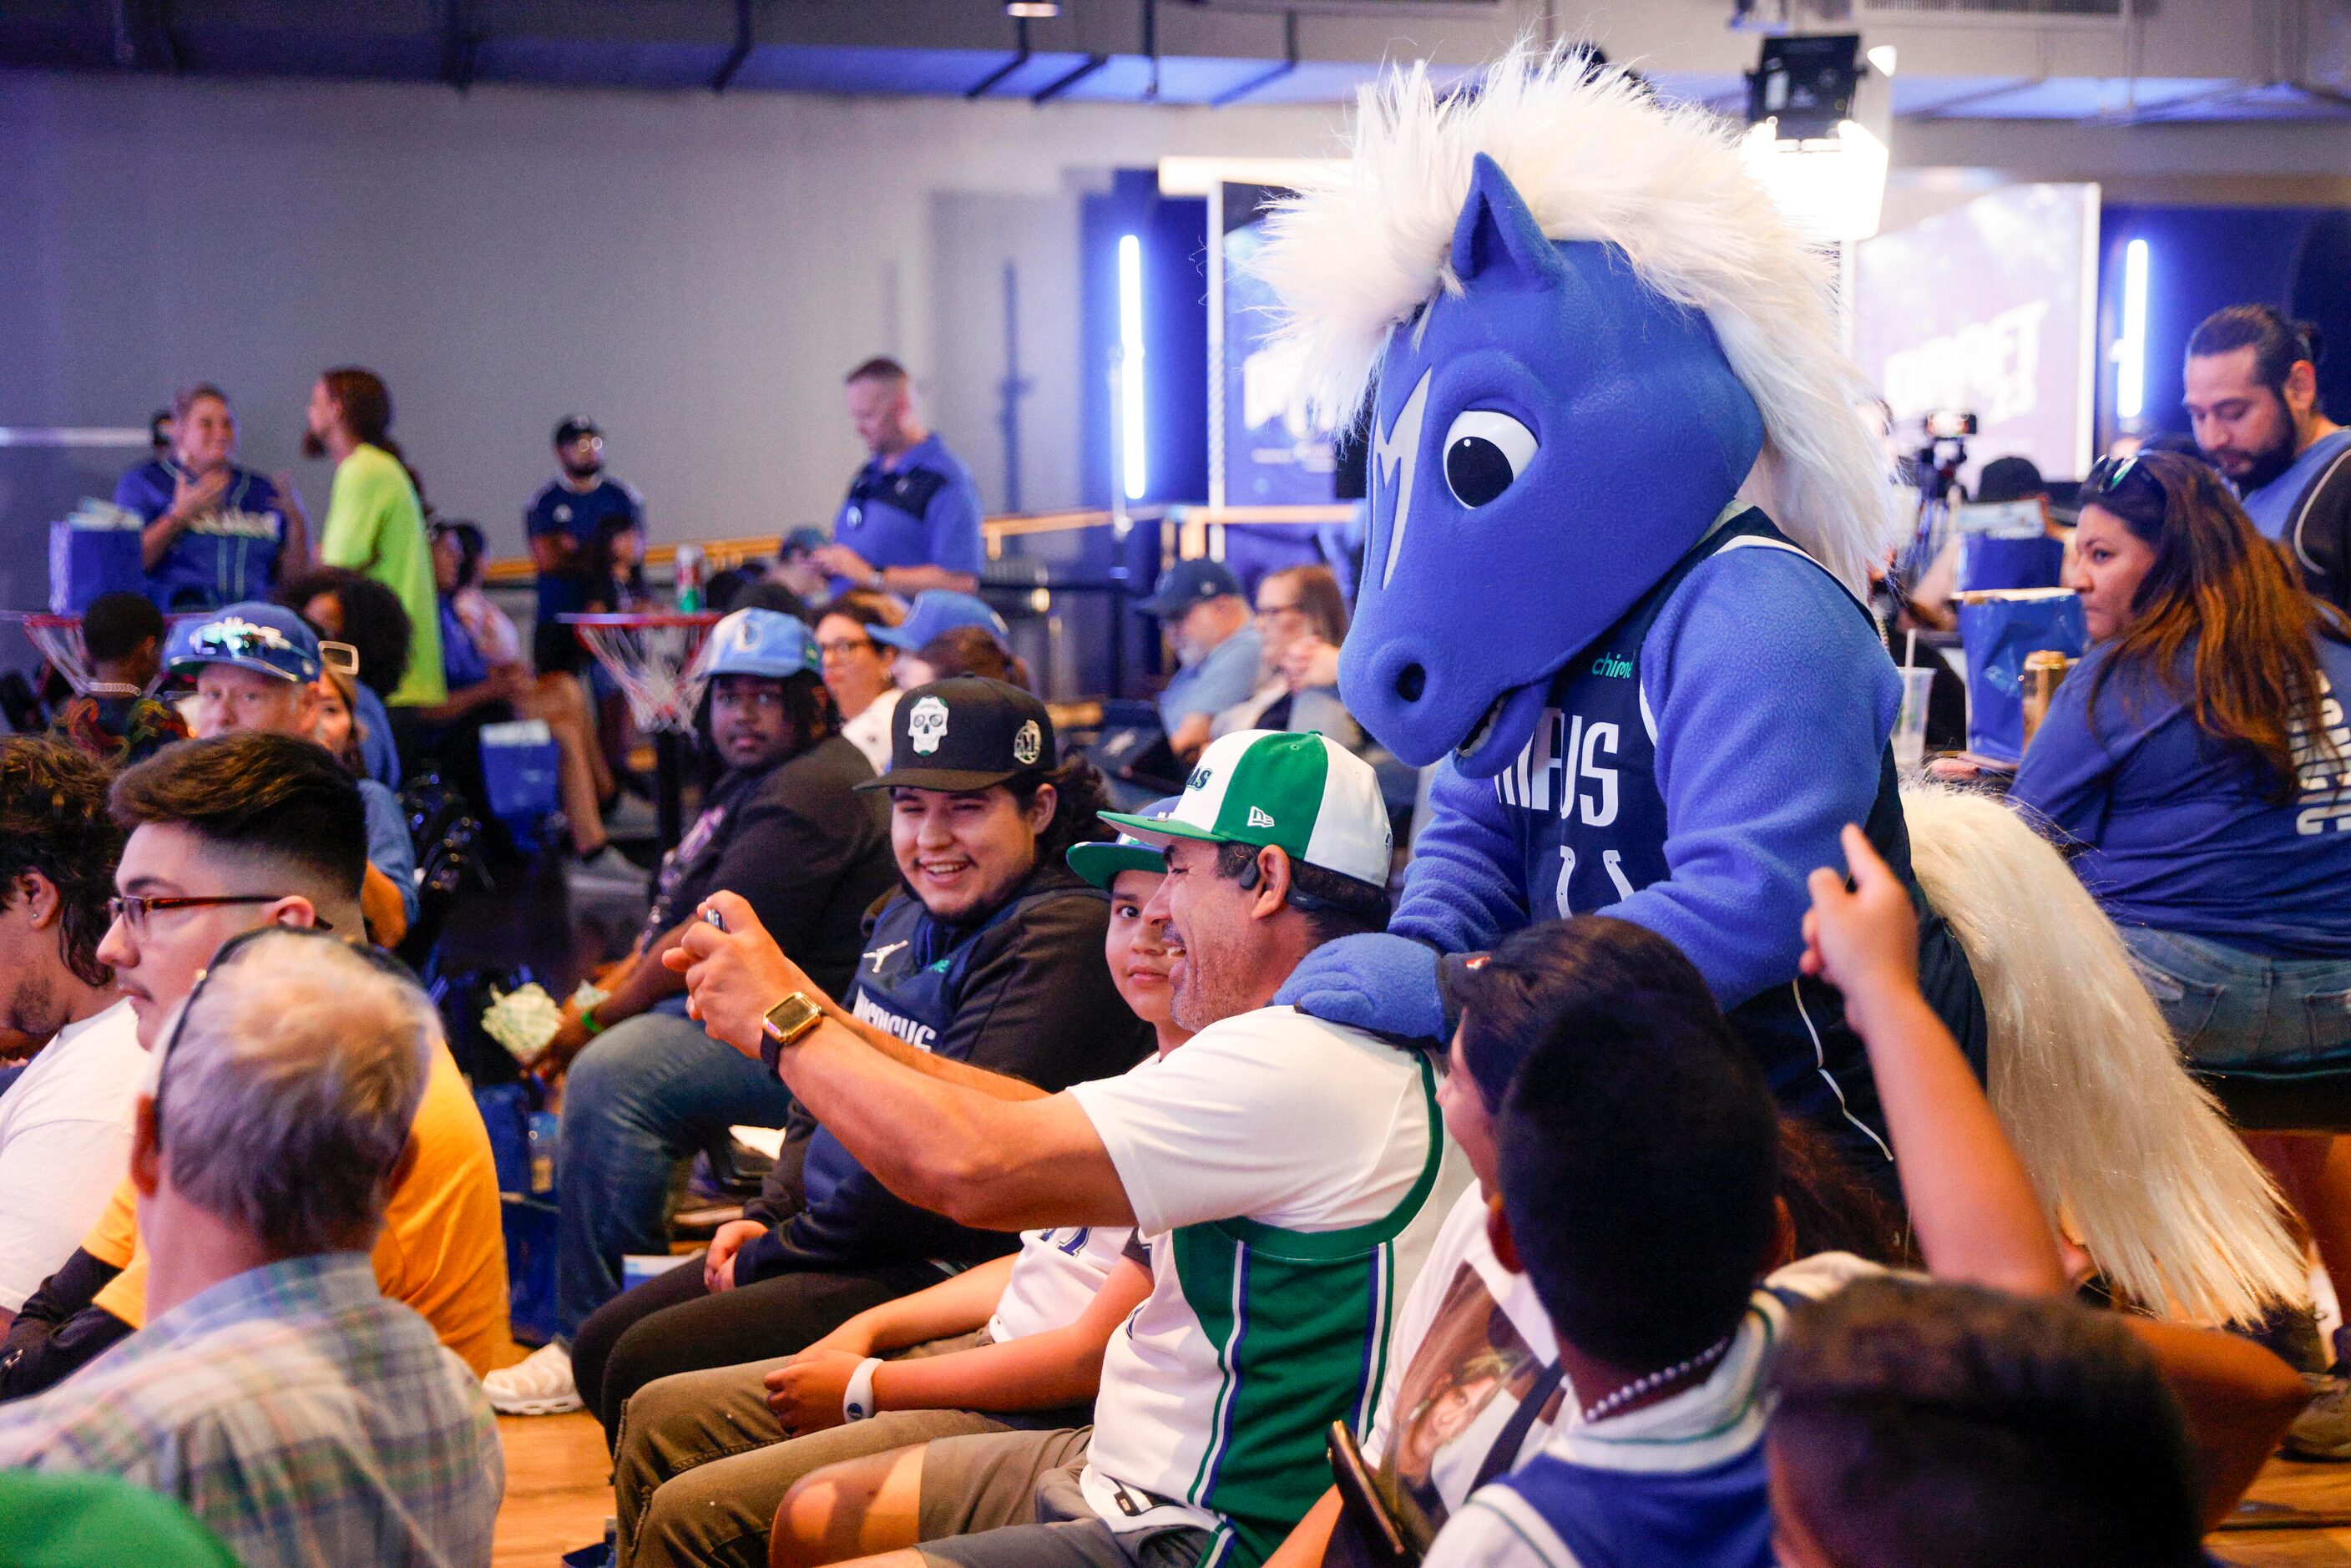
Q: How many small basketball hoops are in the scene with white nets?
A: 2